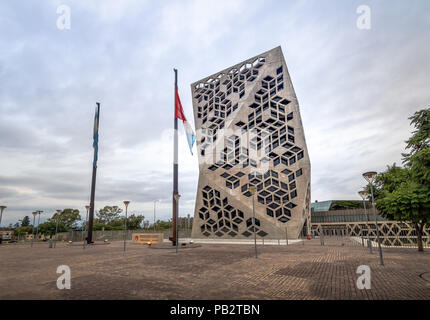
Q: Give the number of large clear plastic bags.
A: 0